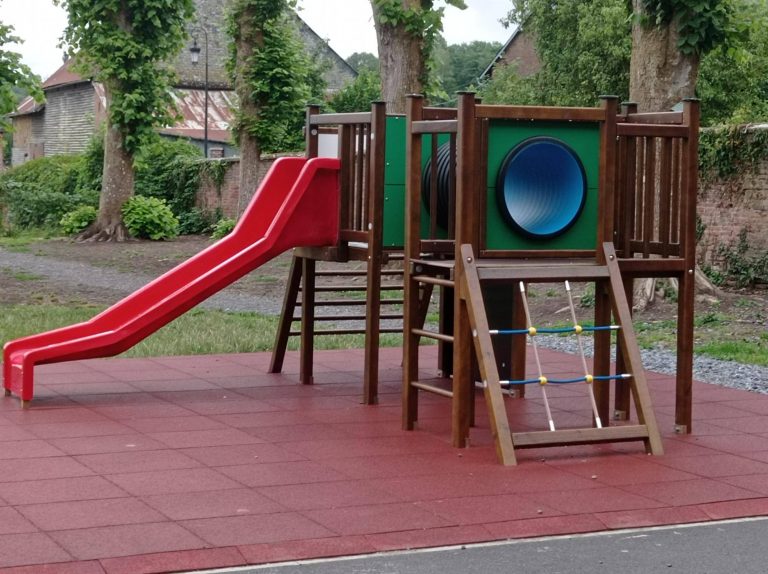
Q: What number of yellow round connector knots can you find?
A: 4